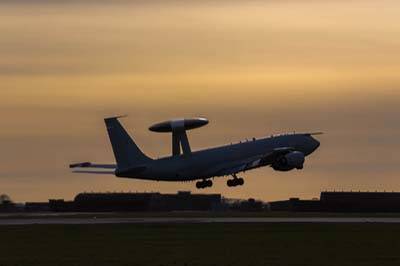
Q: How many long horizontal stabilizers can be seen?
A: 2